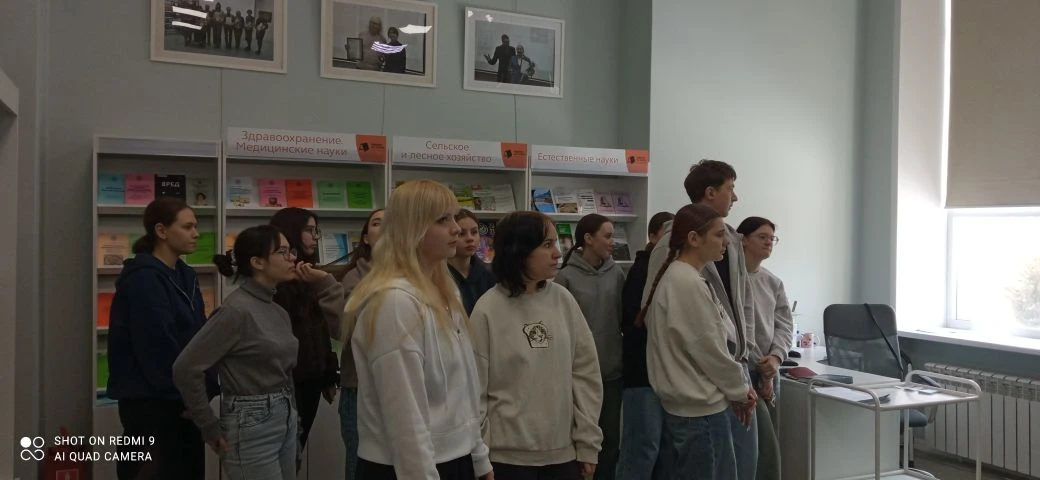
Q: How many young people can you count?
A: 12